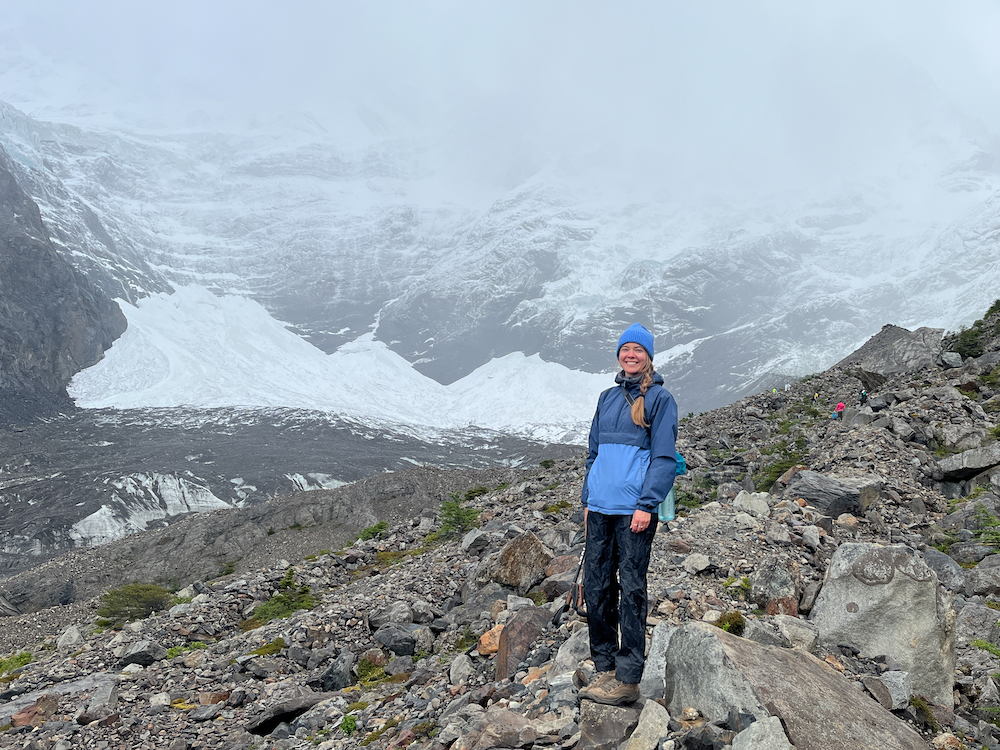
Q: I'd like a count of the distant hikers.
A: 5